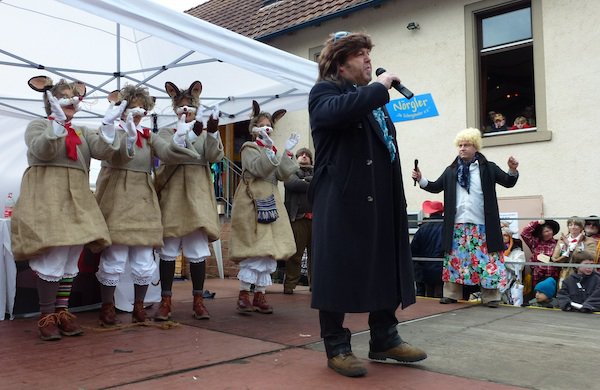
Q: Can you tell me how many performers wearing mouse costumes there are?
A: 4